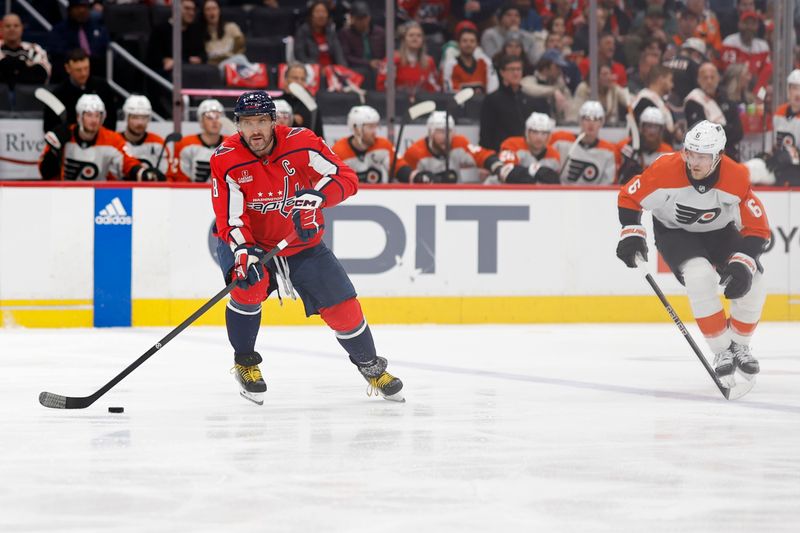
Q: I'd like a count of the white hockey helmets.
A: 11